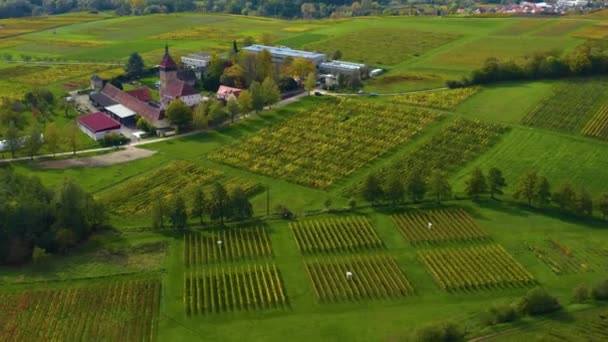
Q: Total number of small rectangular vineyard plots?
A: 6